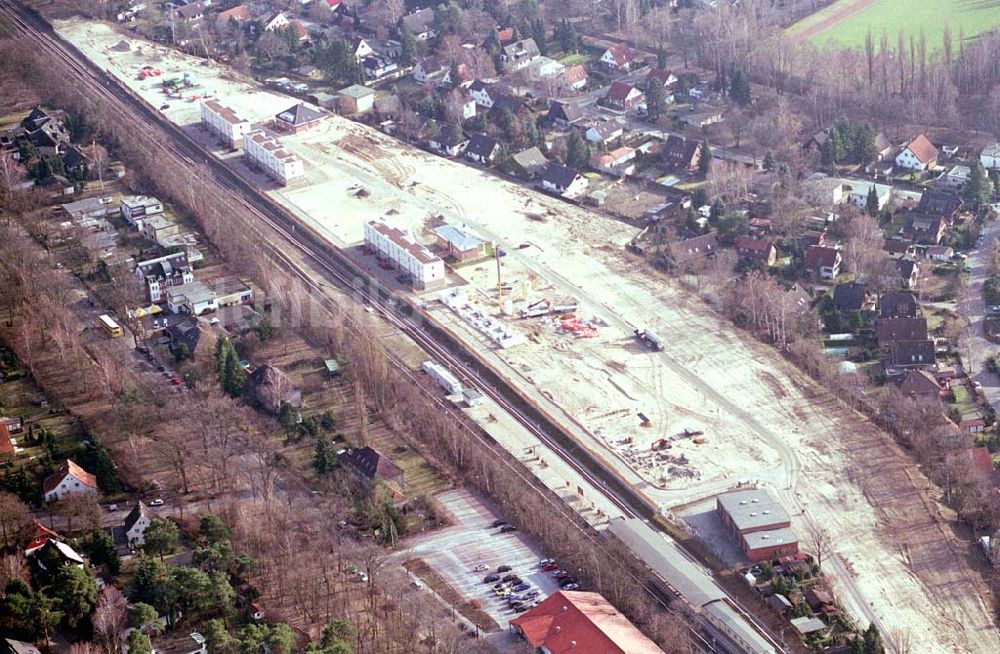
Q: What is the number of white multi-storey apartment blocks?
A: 3